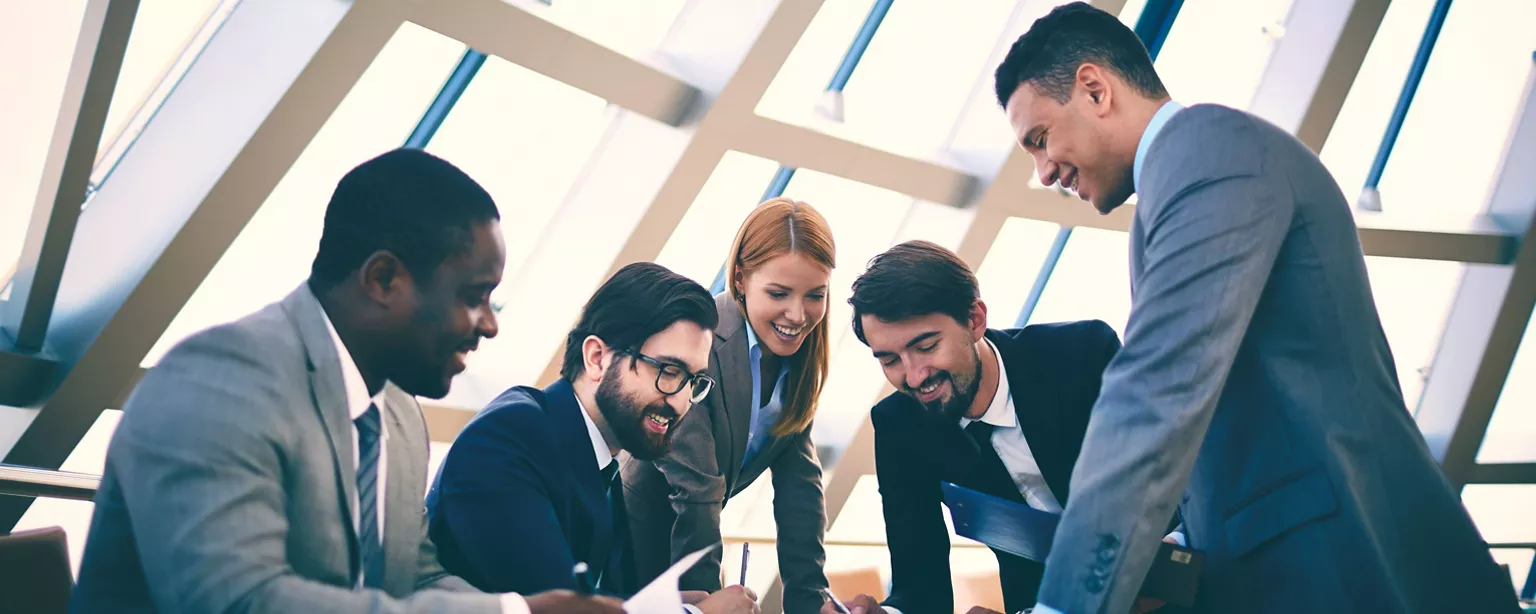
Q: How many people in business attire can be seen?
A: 5